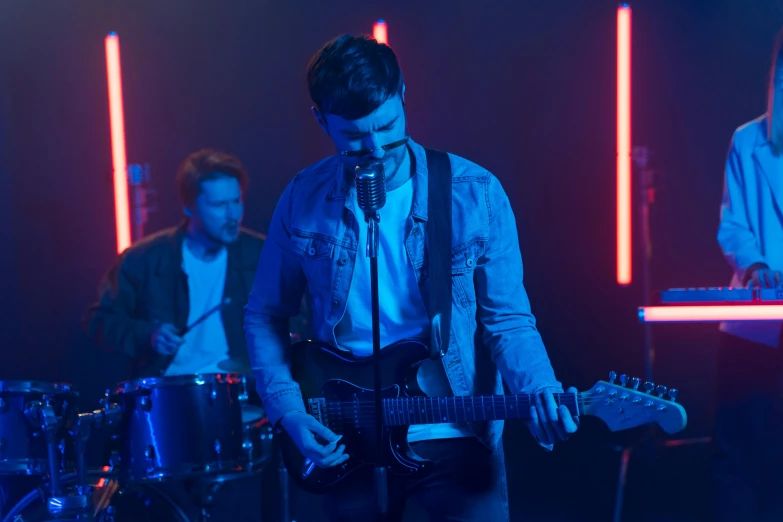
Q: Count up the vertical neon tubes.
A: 3